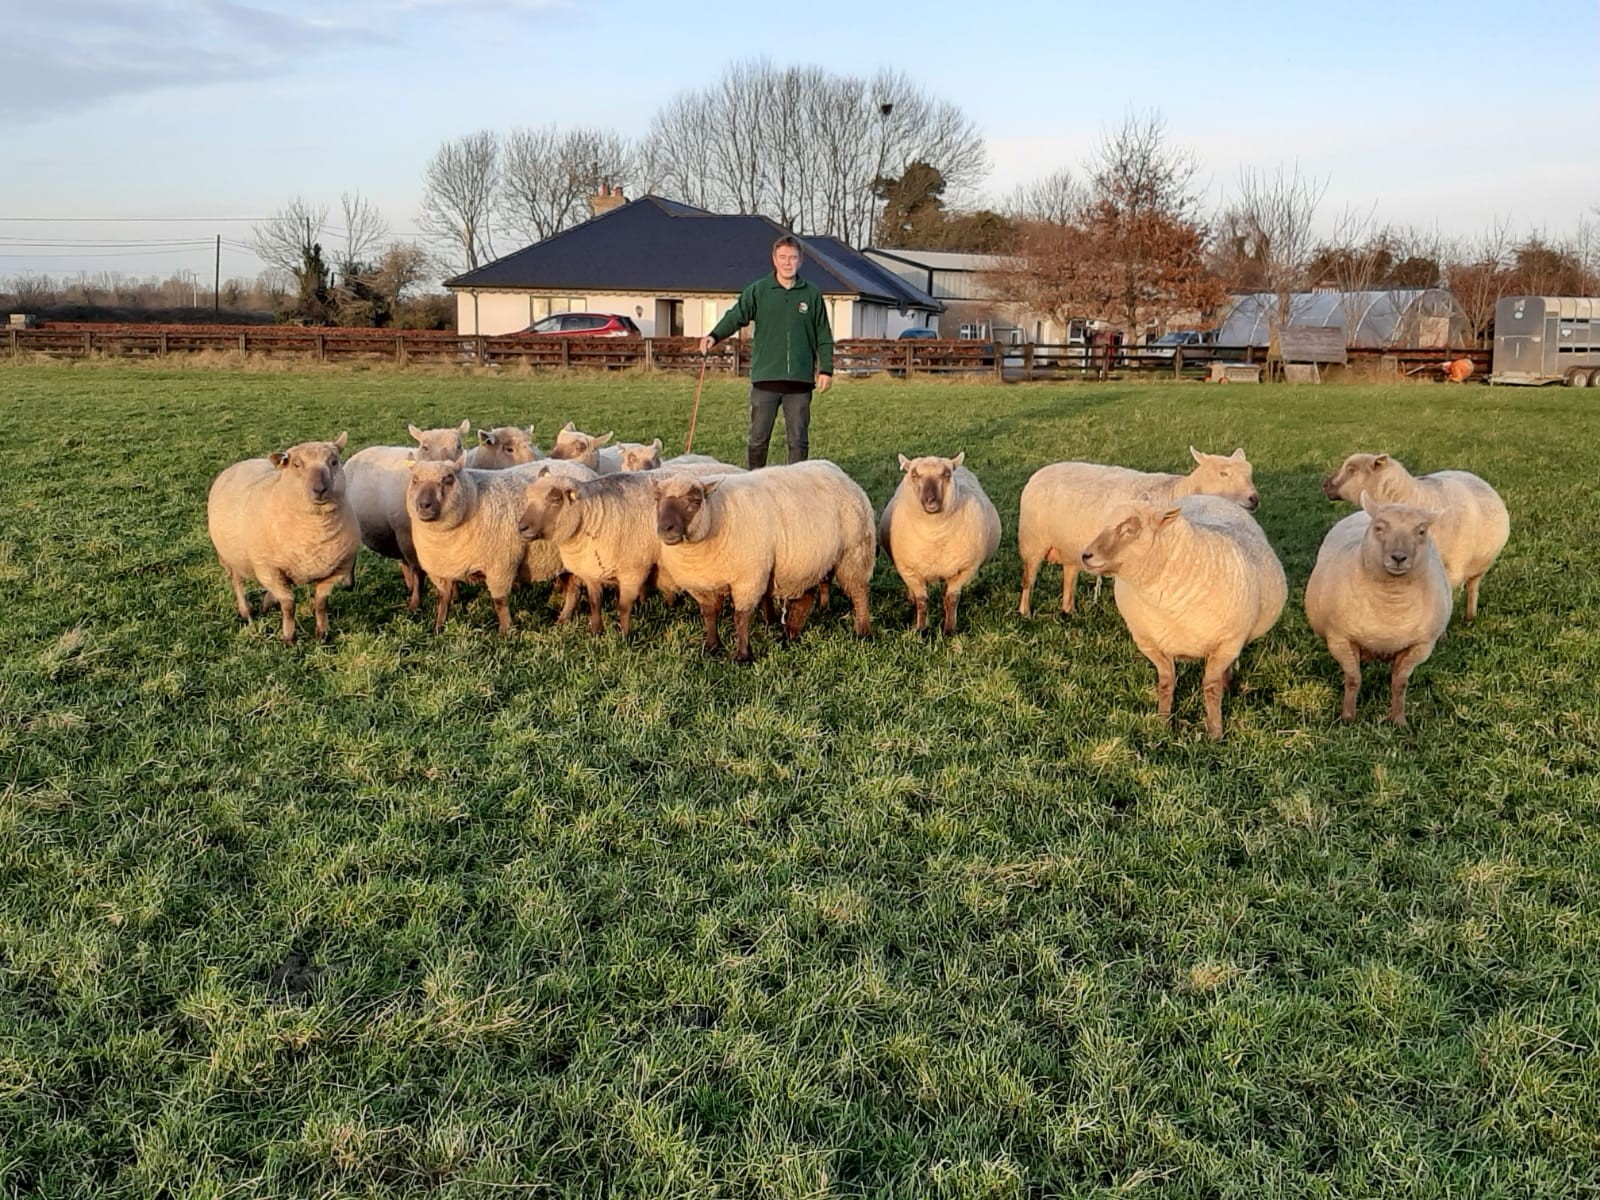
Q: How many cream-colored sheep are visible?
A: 13